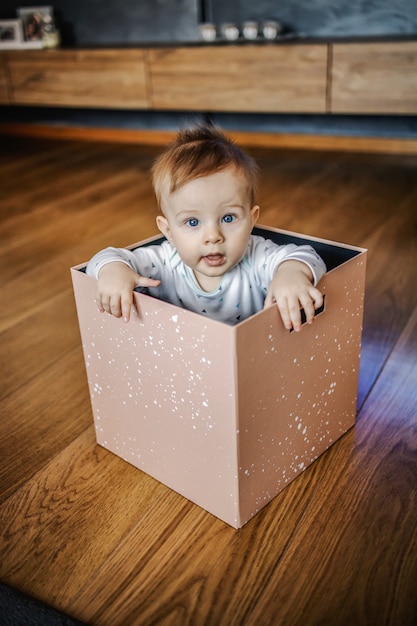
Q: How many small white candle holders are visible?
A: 4